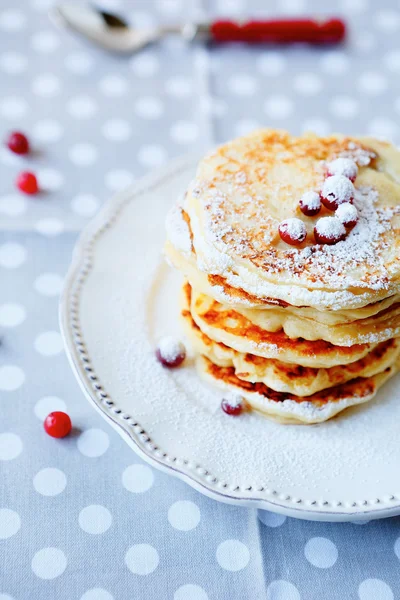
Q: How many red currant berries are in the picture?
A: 11